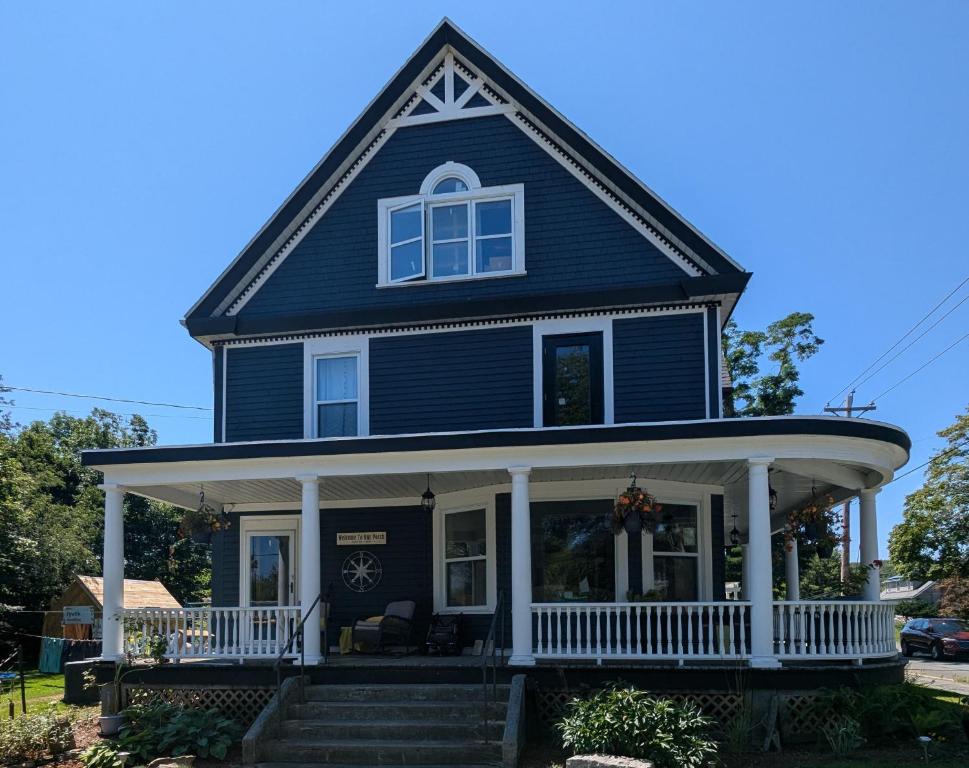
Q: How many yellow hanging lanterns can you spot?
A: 0